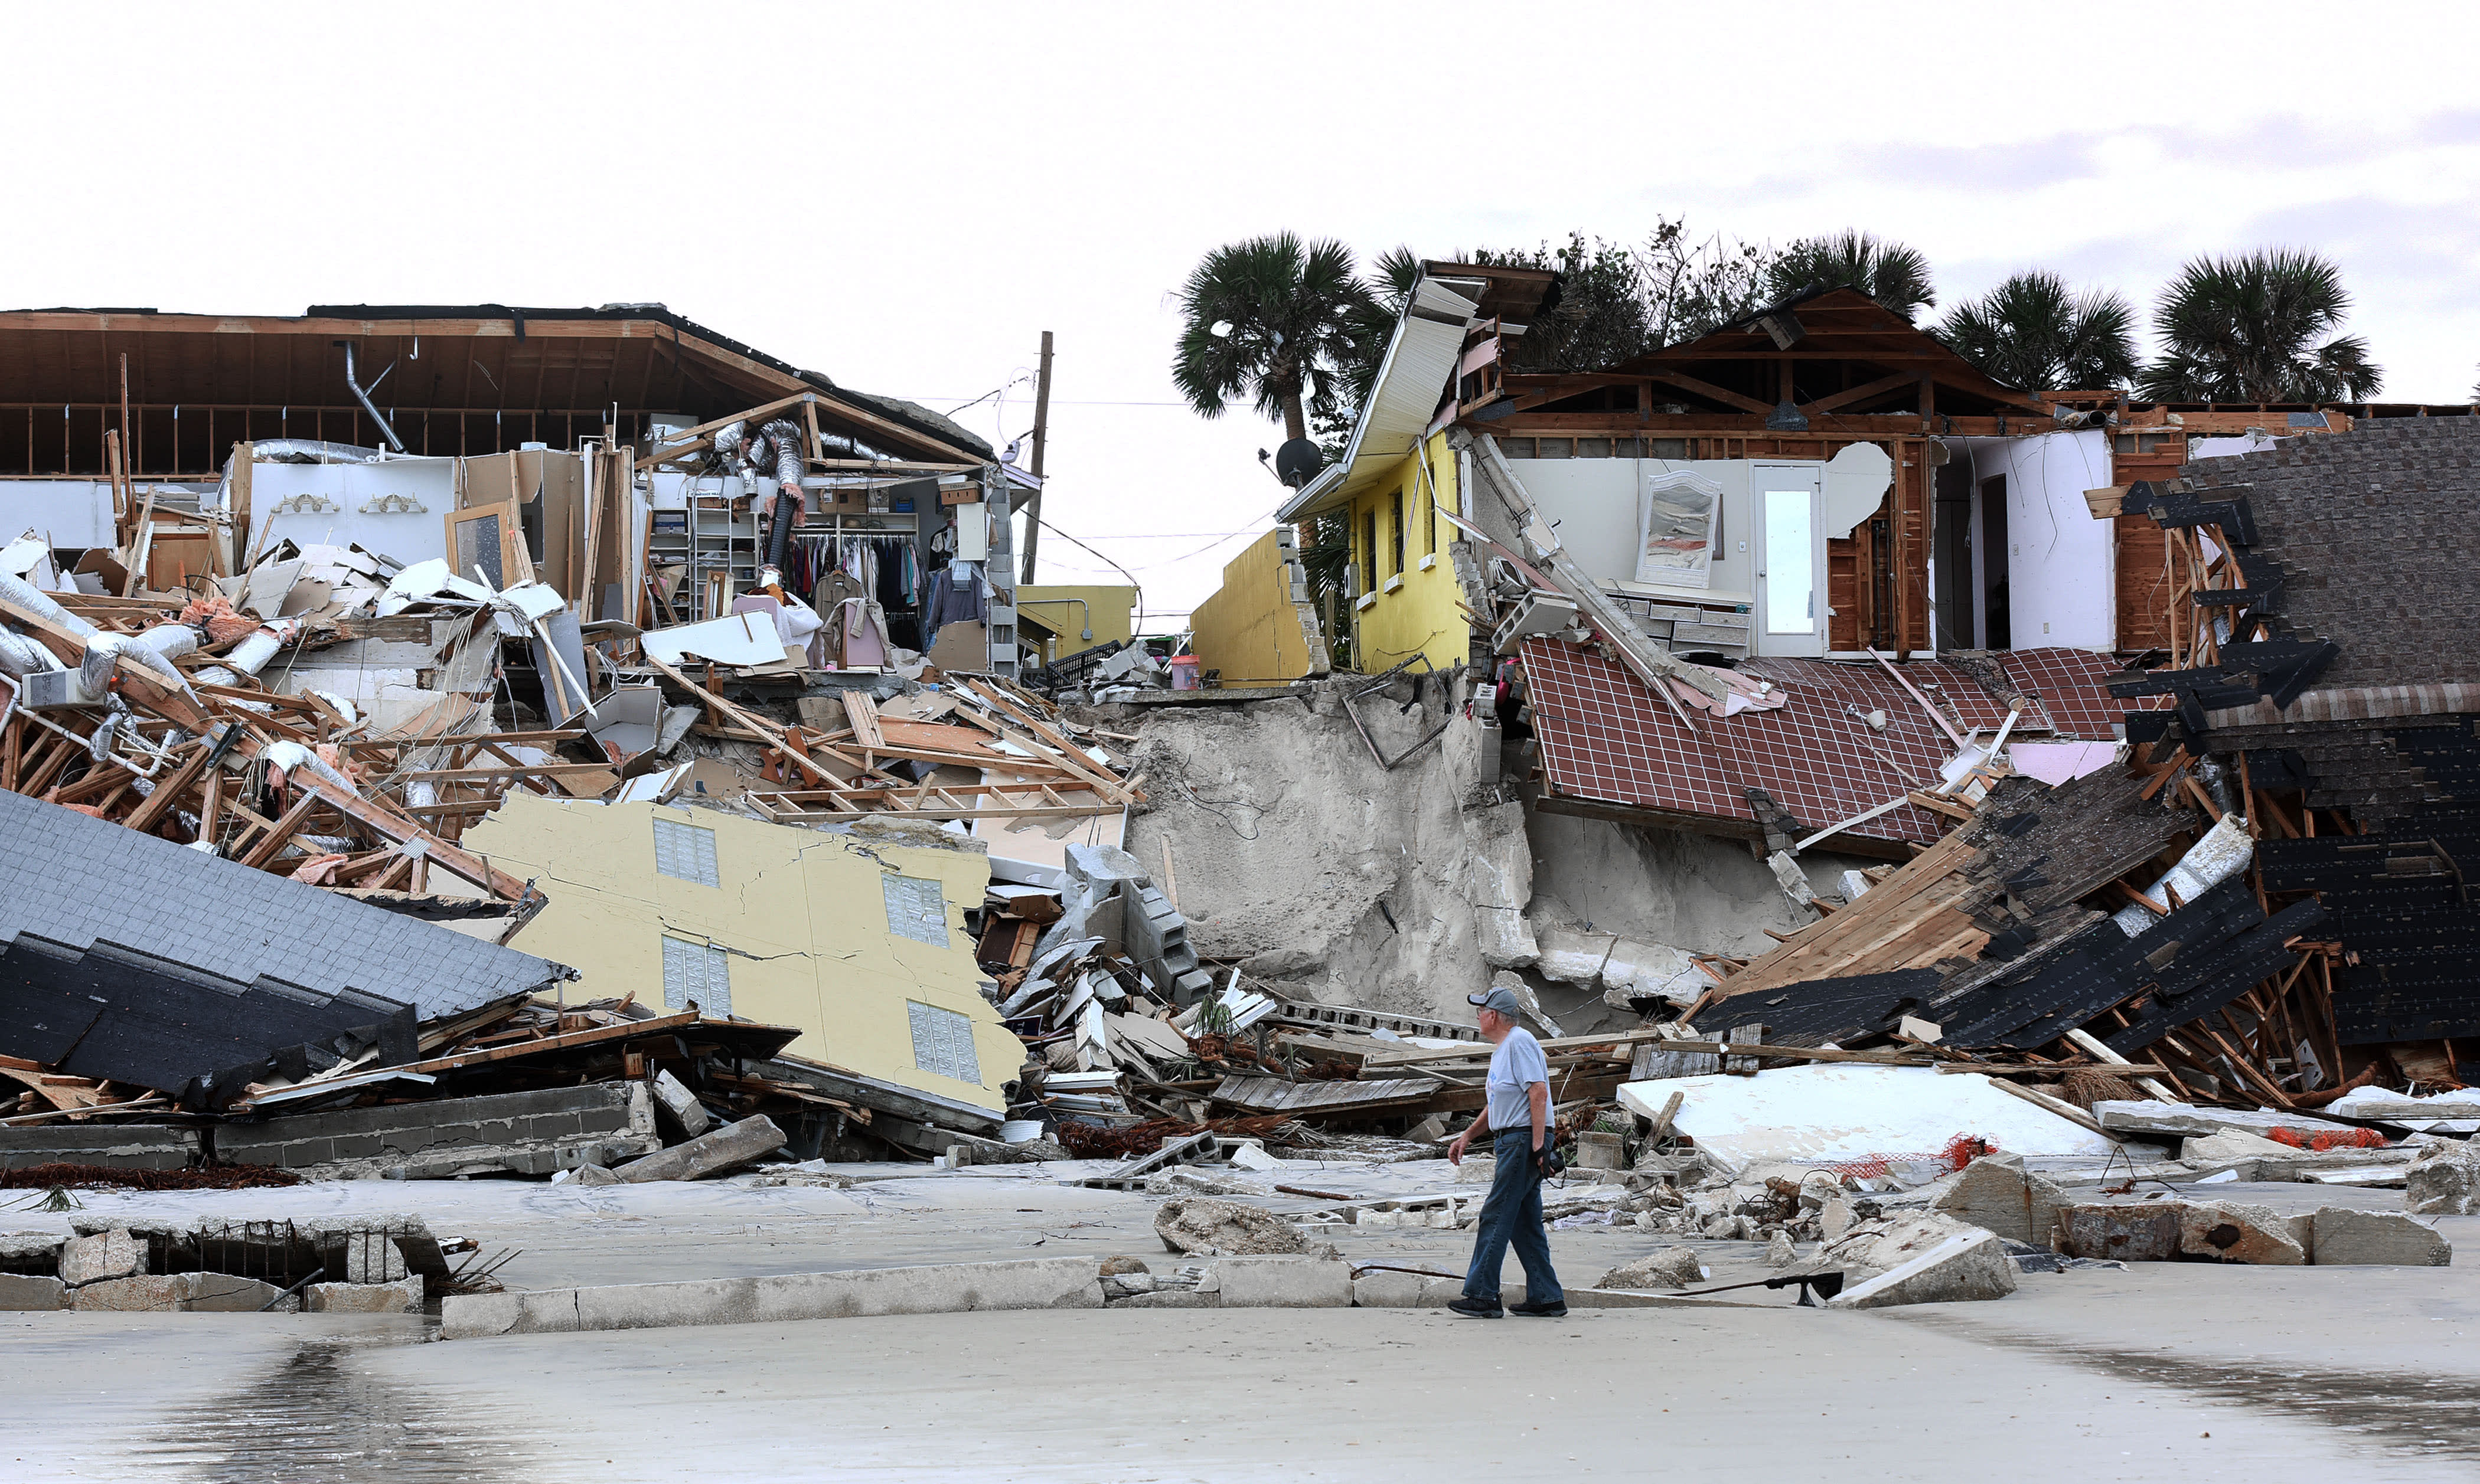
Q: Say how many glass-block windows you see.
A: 4